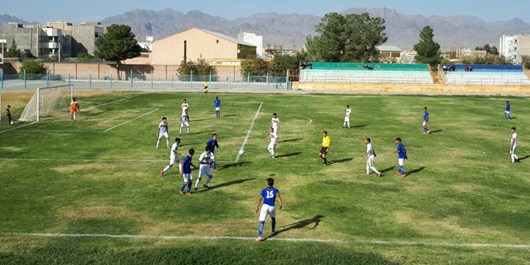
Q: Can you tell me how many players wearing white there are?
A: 10